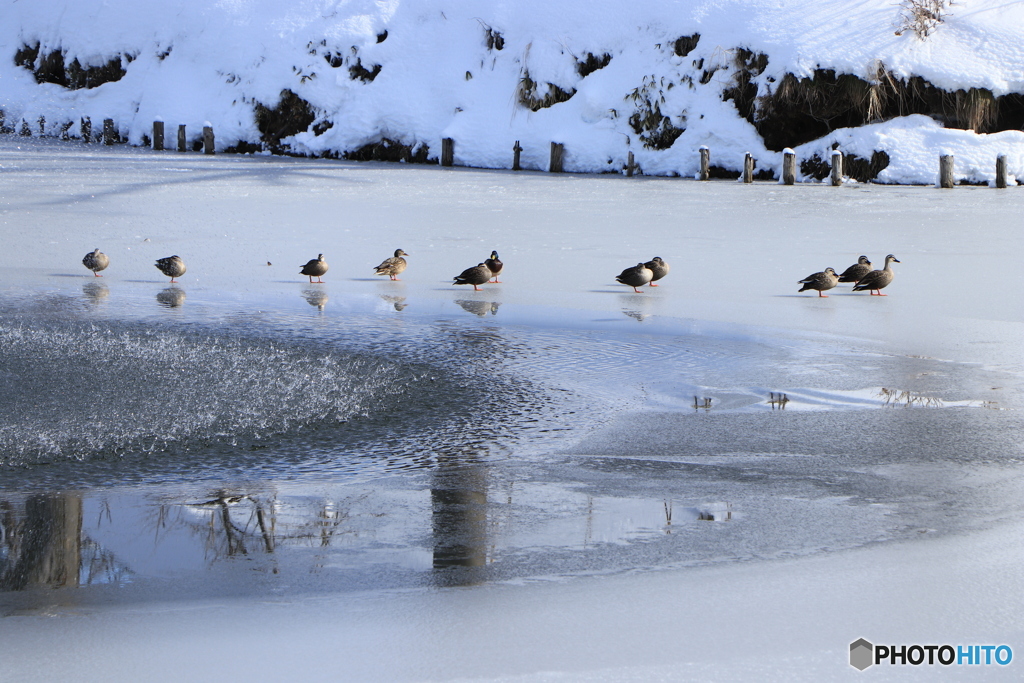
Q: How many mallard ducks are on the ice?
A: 11